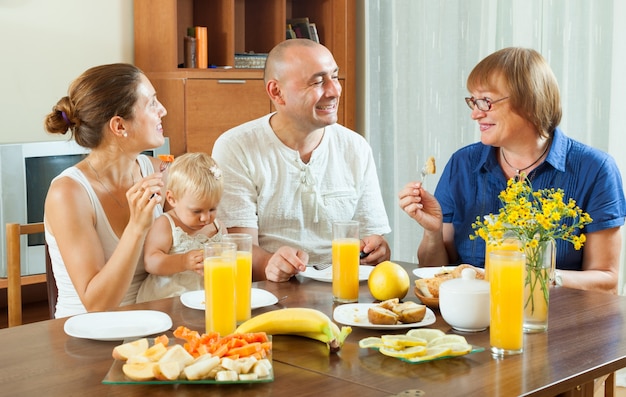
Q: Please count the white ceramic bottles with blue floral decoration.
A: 0